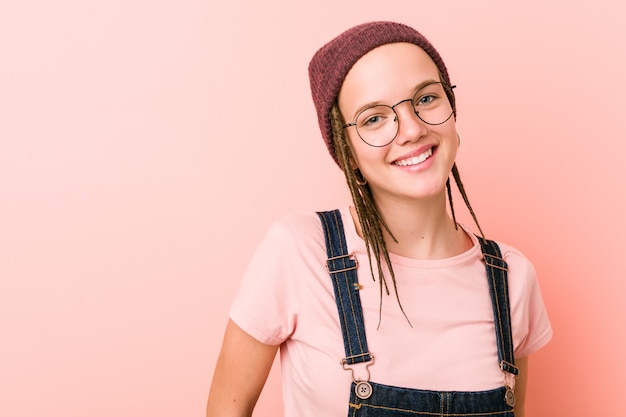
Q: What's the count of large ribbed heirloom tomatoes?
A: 0